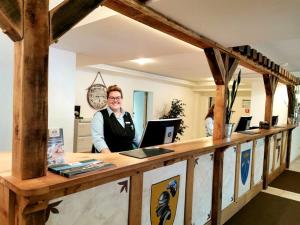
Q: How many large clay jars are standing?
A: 0